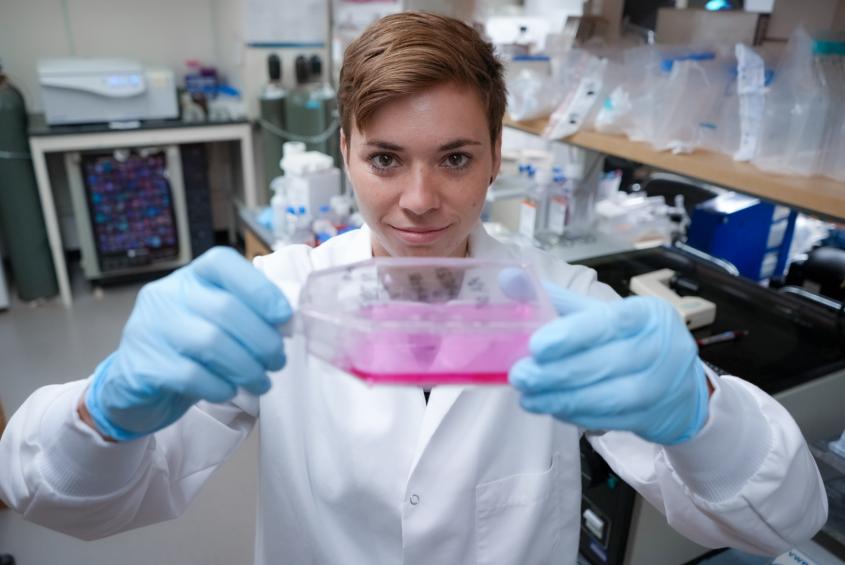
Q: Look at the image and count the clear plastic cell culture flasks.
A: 1